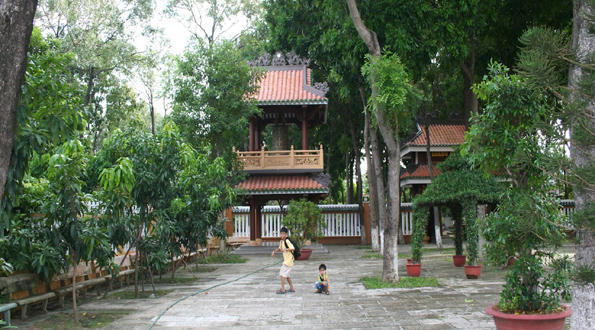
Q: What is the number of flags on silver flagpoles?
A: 0